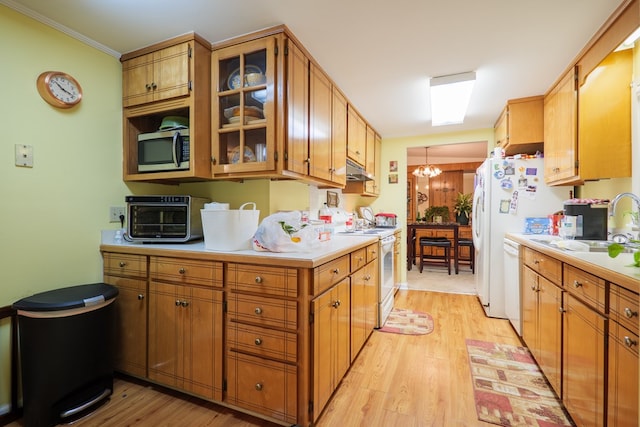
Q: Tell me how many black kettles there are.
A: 0